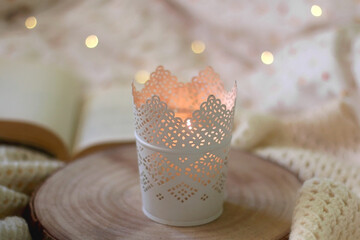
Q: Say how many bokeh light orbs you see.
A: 6